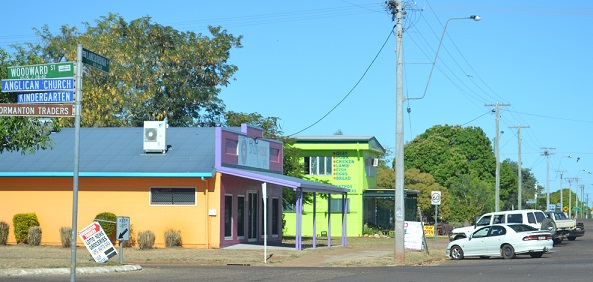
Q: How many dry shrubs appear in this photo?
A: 5